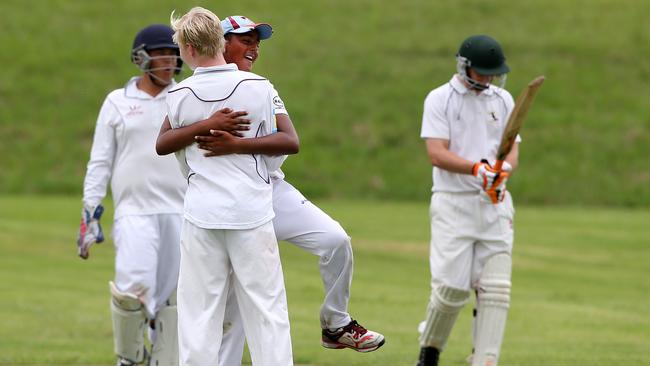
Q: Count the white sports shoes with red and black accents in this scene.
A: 1